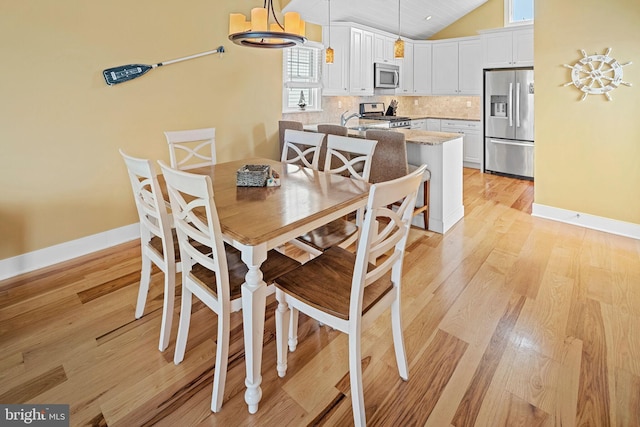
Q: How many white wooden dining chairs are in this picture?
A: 6